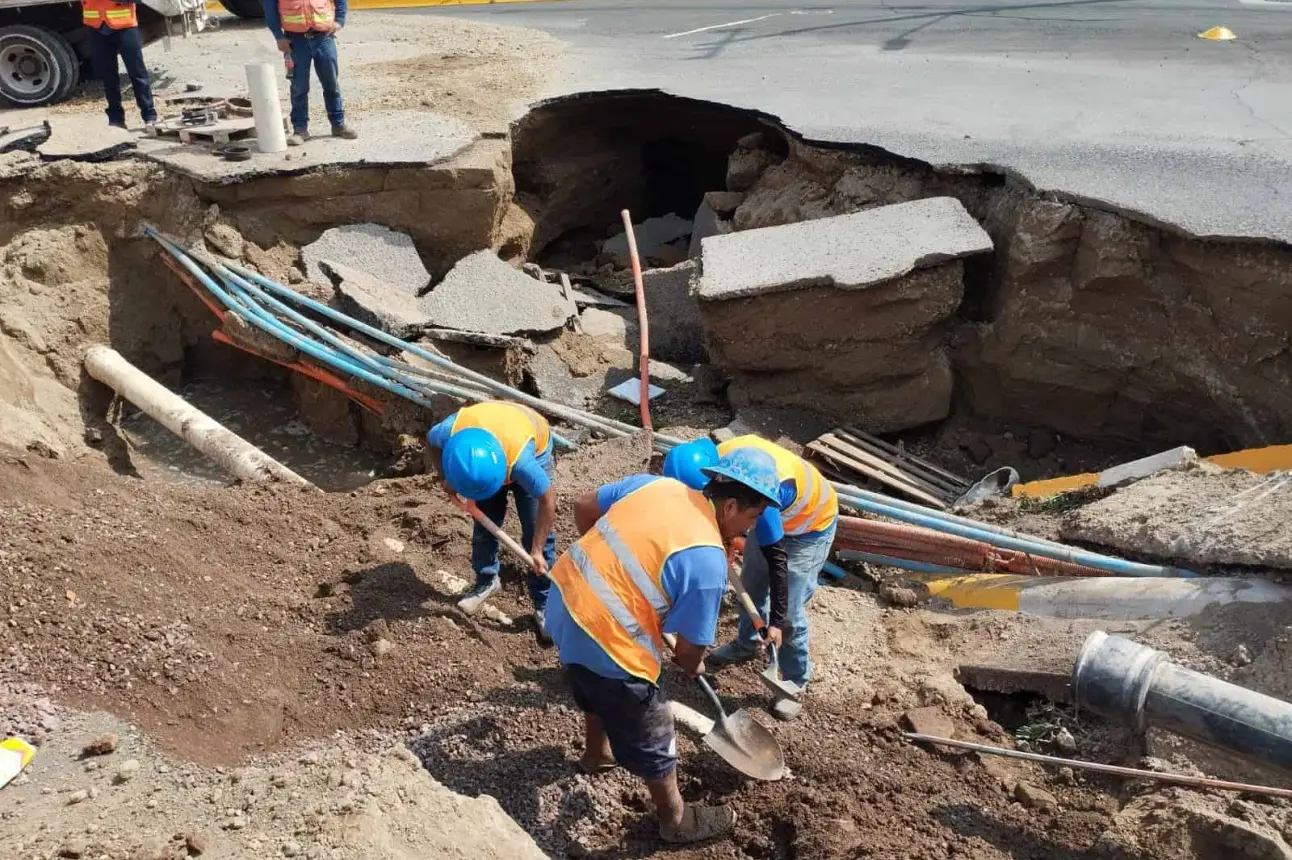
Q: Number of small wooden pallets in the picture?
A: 2